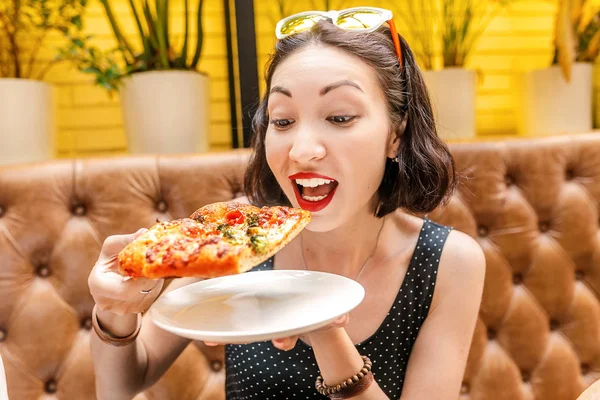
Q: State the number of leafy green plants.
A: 4